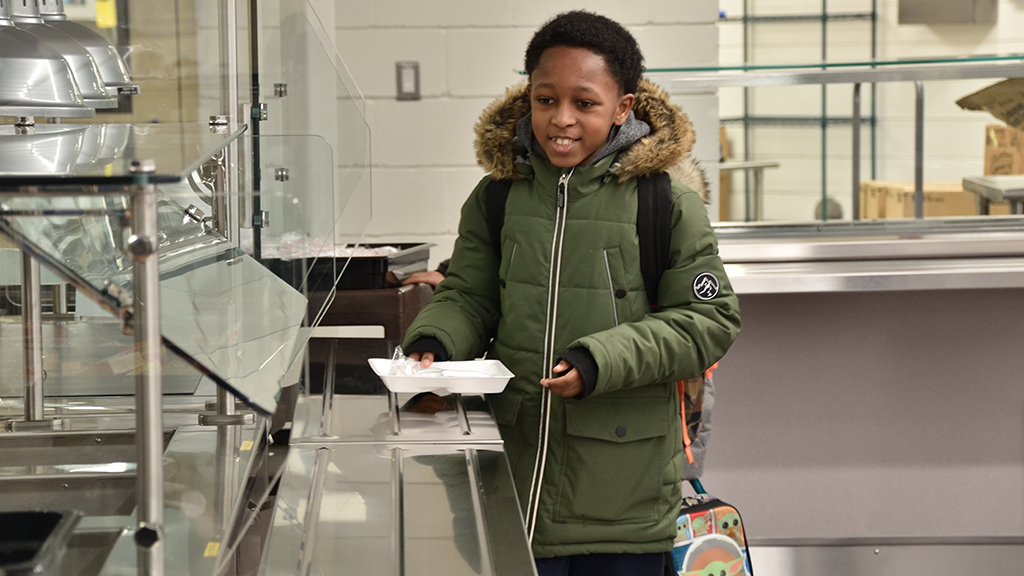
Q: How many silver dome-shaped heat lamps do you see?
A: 3